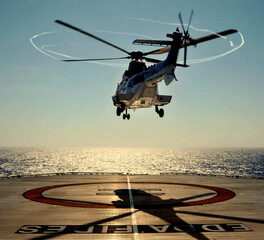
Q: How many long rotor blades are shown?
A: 4